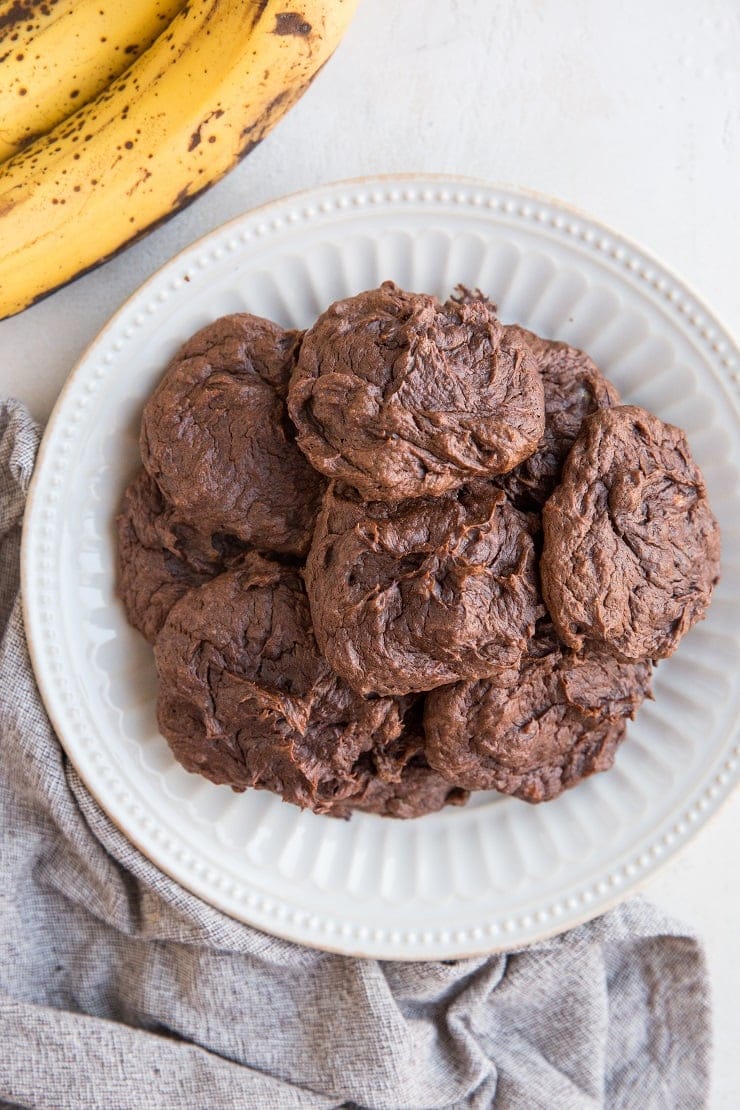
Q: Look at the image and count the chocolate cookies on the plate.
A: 9